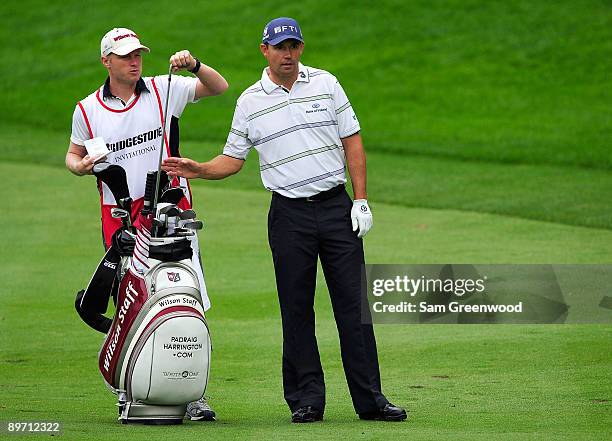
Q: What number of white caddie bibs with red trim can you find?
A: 1